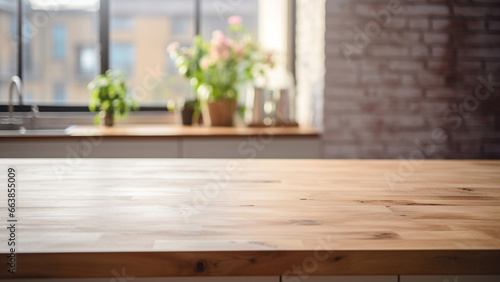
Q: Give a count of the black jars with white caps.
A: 0